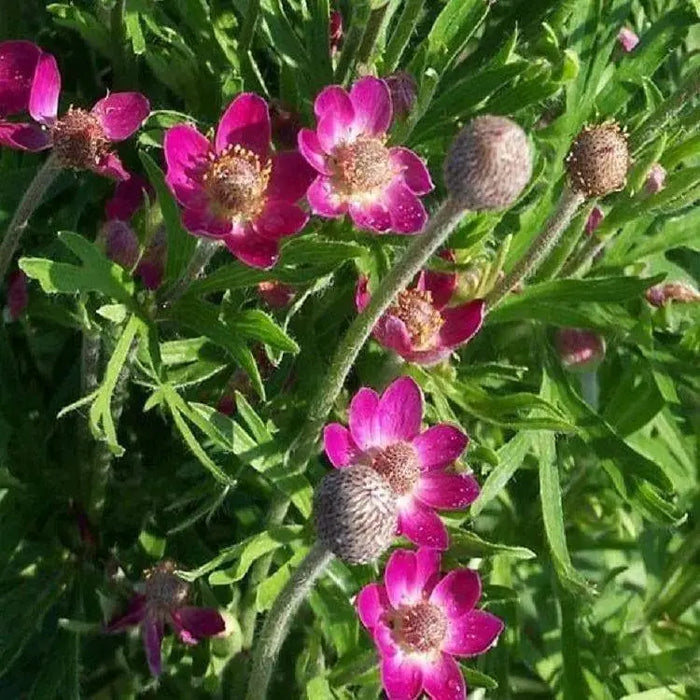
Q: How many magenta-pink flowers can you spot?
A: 7